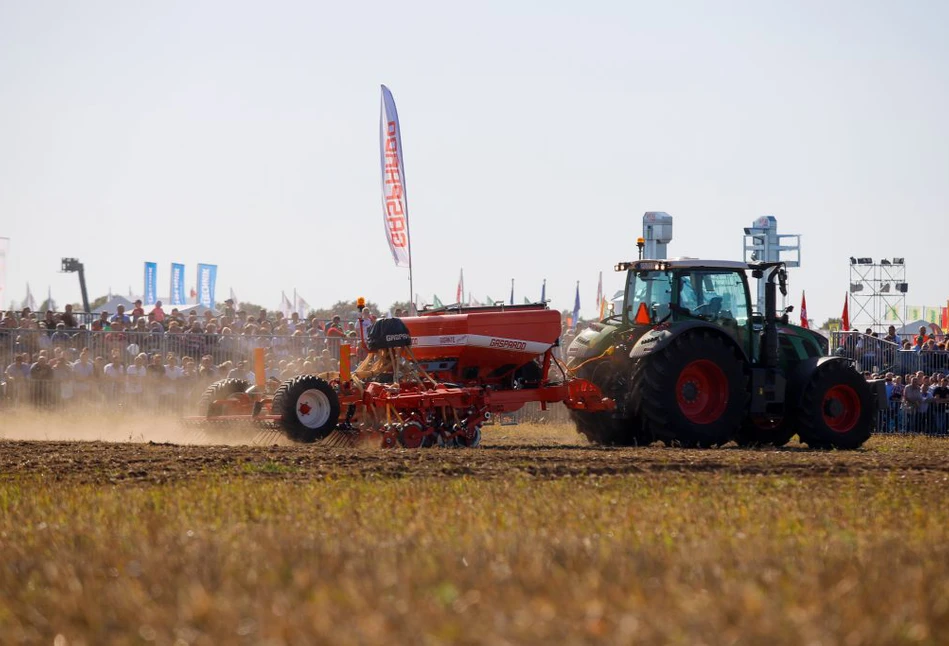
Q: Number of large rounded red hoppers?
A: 1